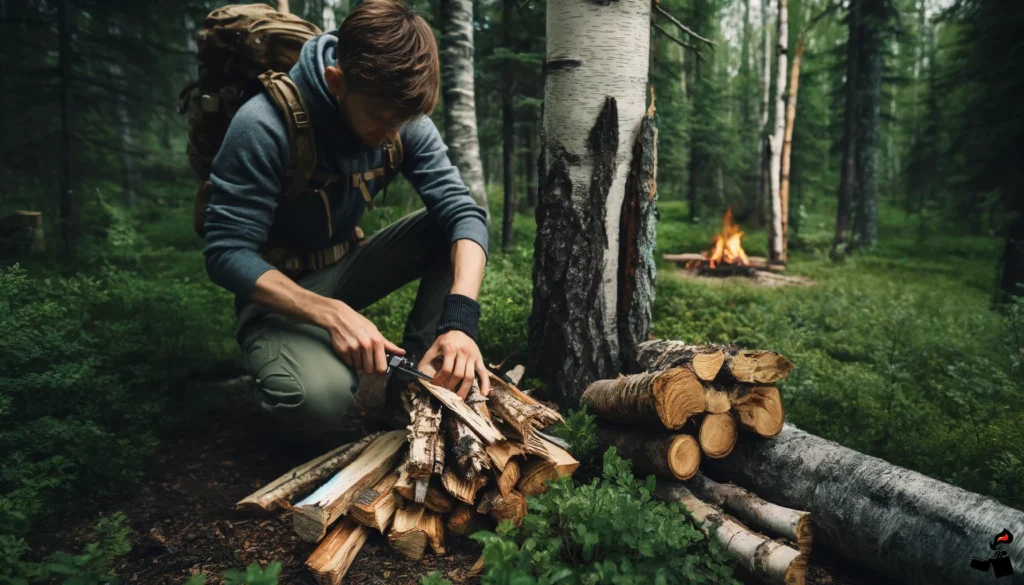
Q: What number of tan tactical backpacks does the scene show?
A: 1